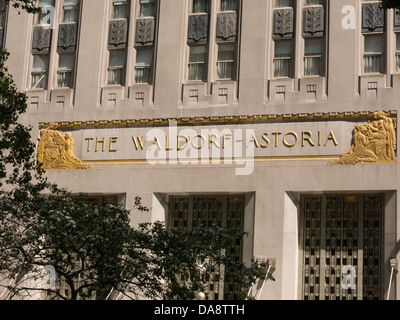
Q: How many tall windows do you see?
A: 3